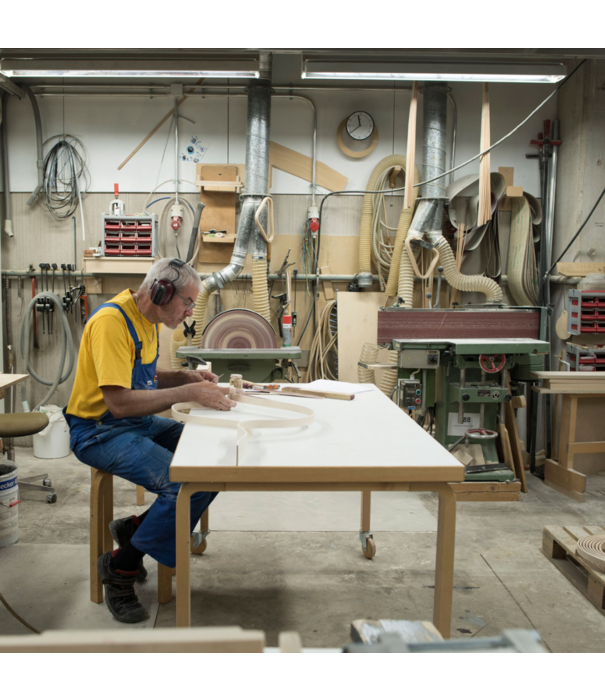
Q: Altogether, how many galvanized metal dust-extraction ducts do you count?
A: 2